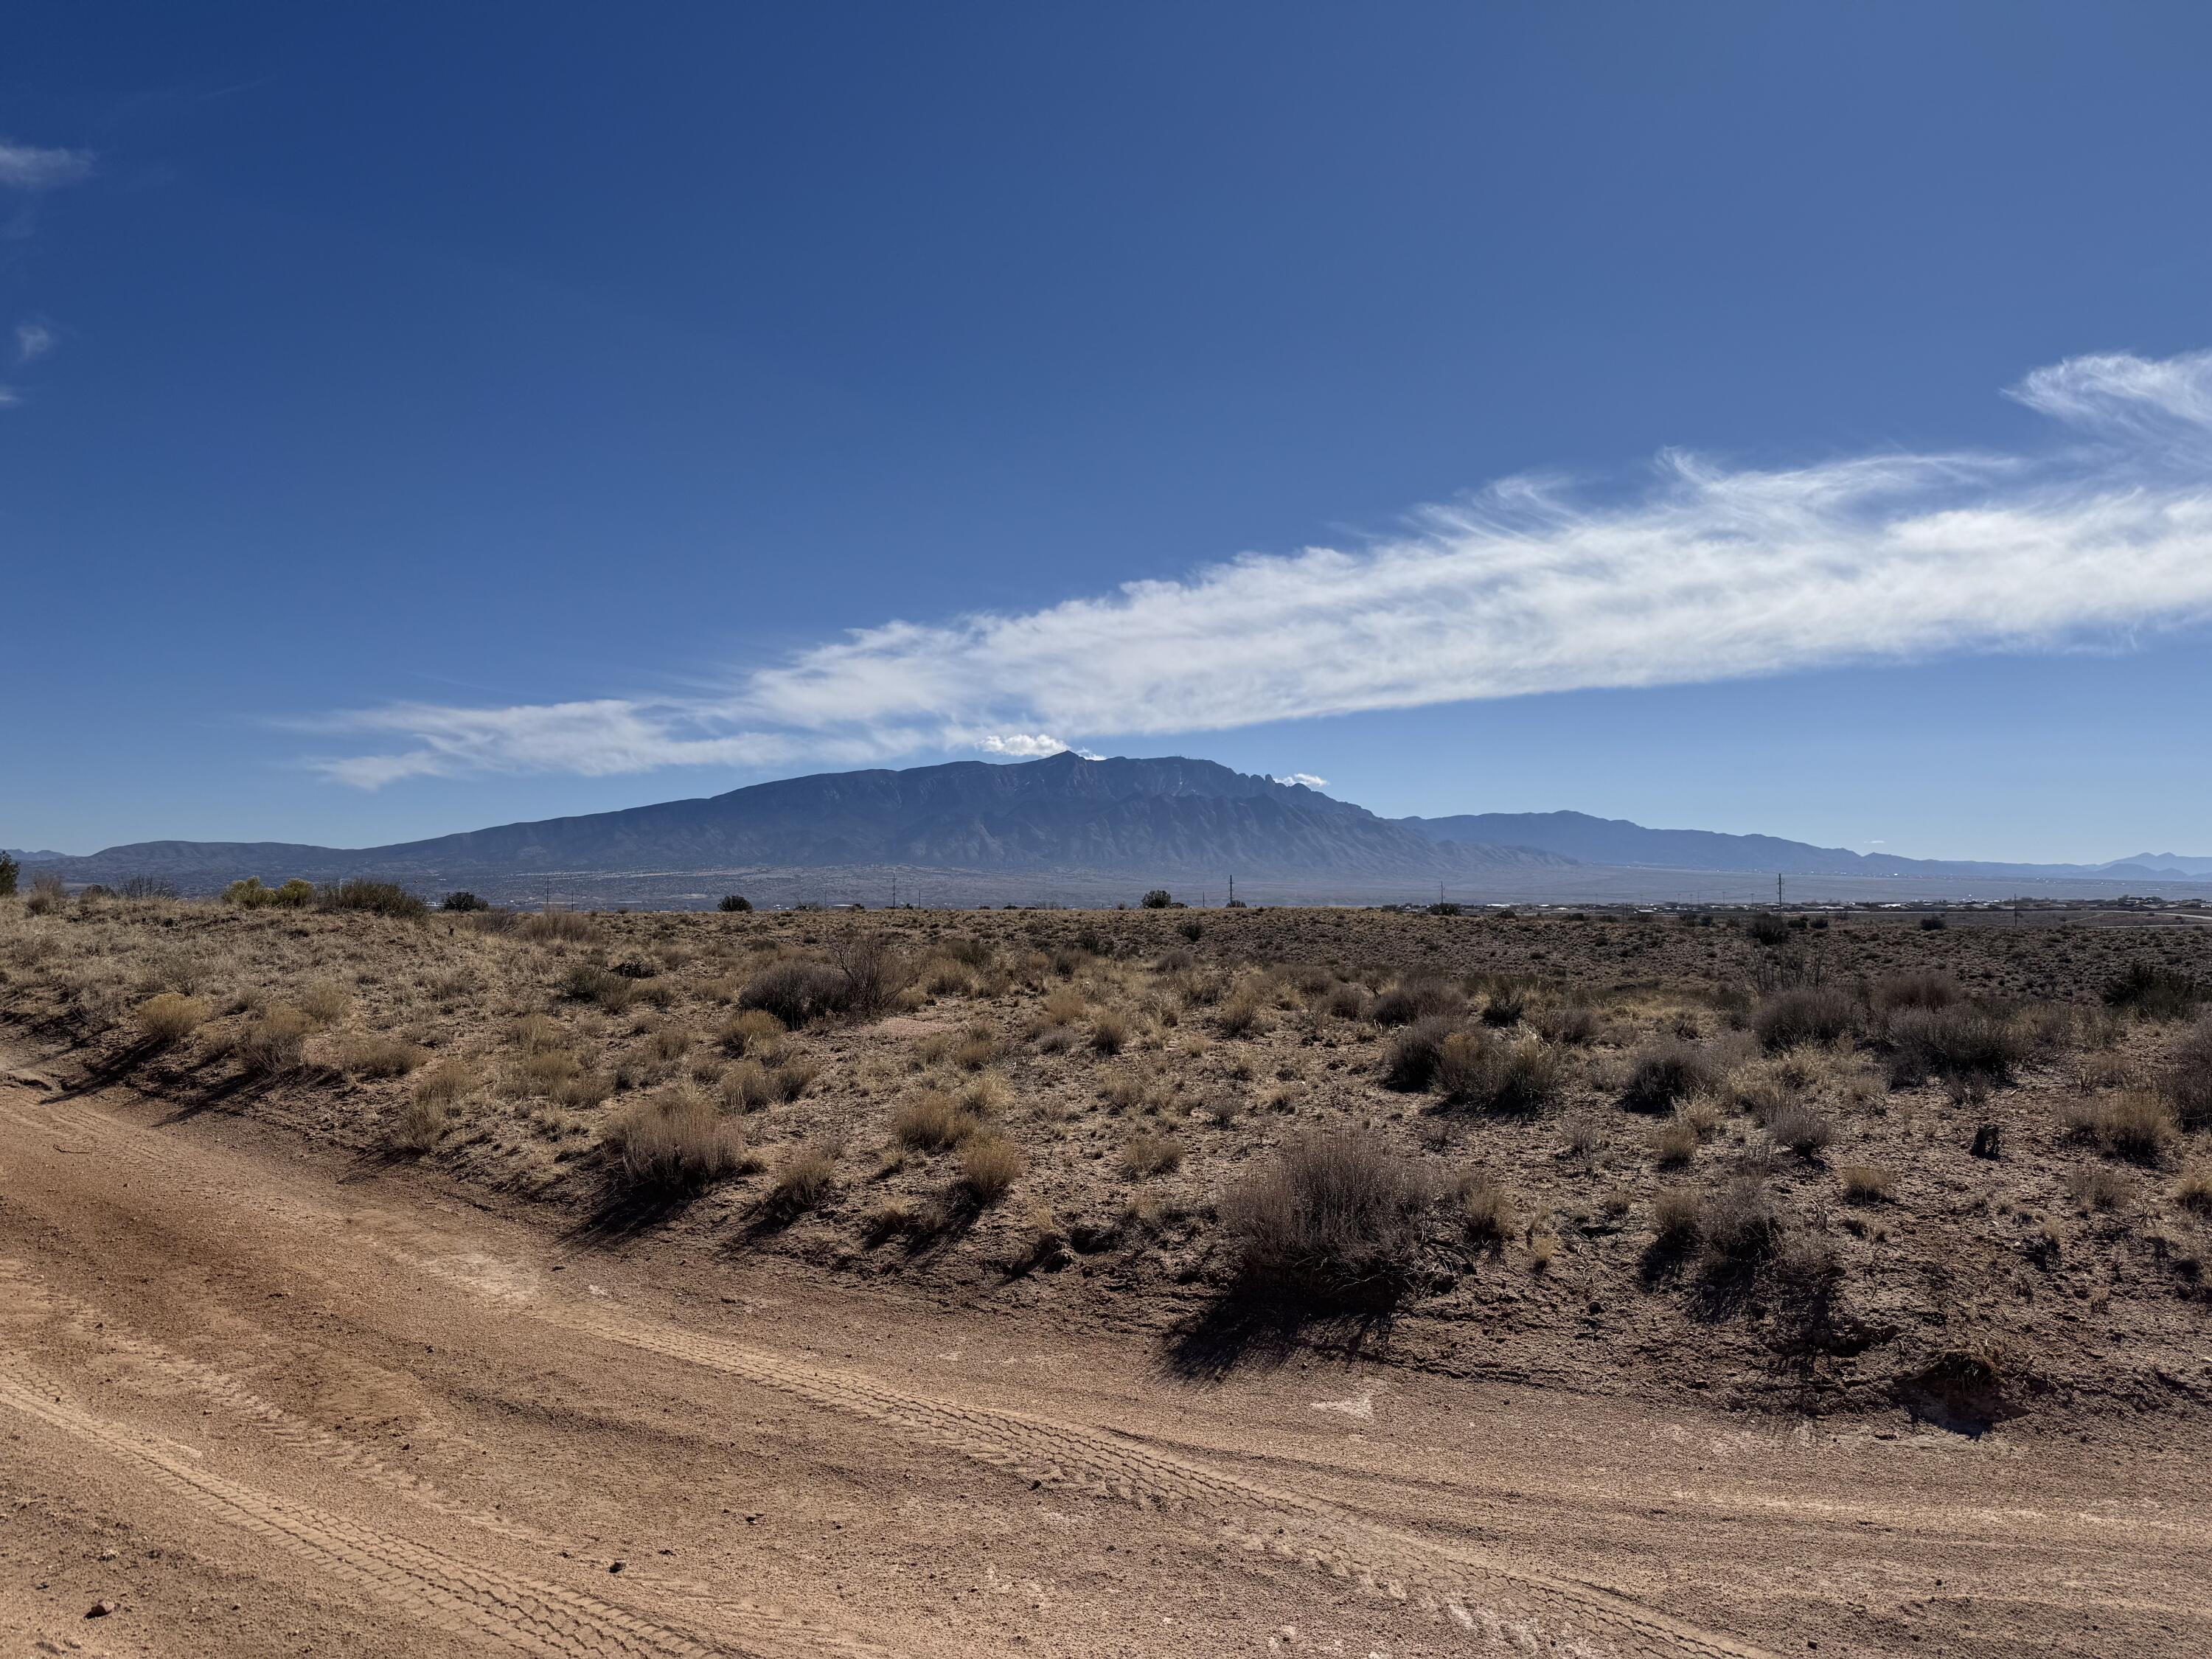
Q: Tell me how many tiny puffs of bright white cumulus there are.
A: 2